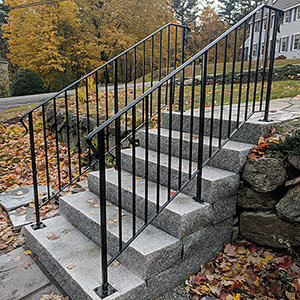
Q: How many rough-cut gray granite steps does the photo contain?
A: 6